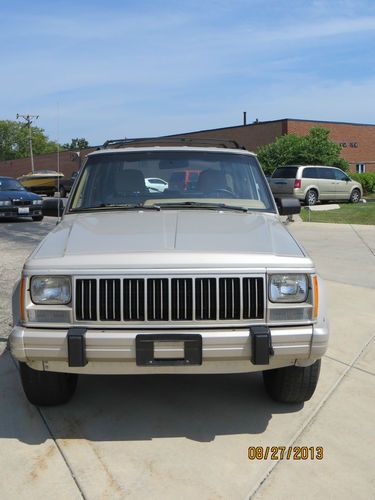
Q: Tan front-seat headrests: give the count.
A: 2